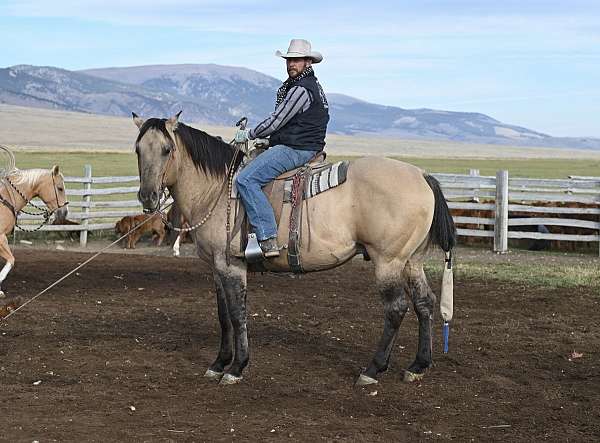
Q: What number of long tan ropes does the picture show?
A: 1